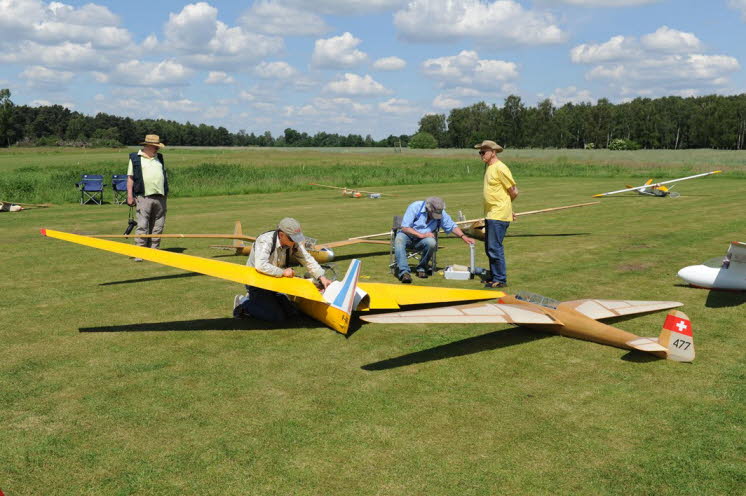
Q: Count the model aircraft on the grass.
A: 8